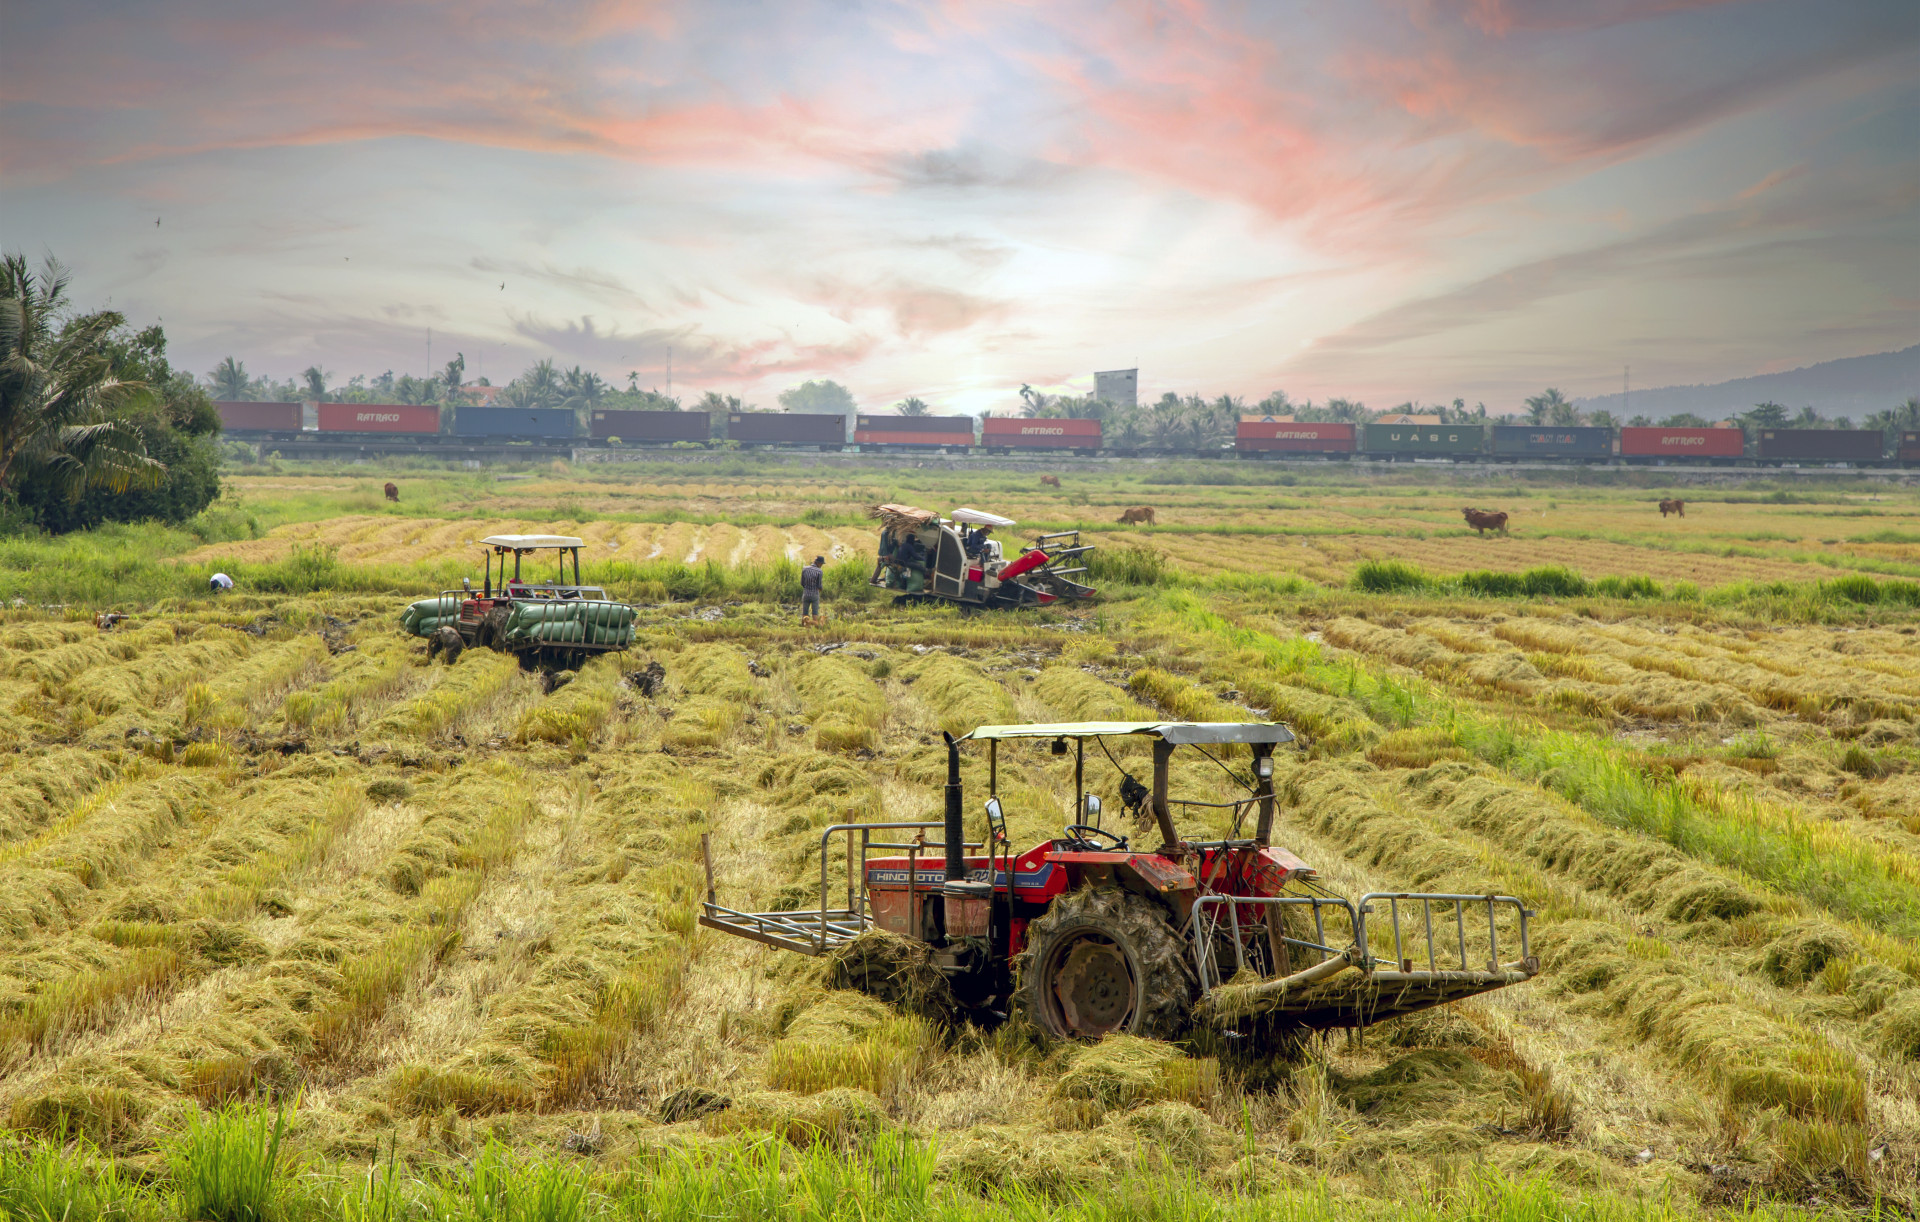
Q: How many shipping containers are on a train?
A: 13